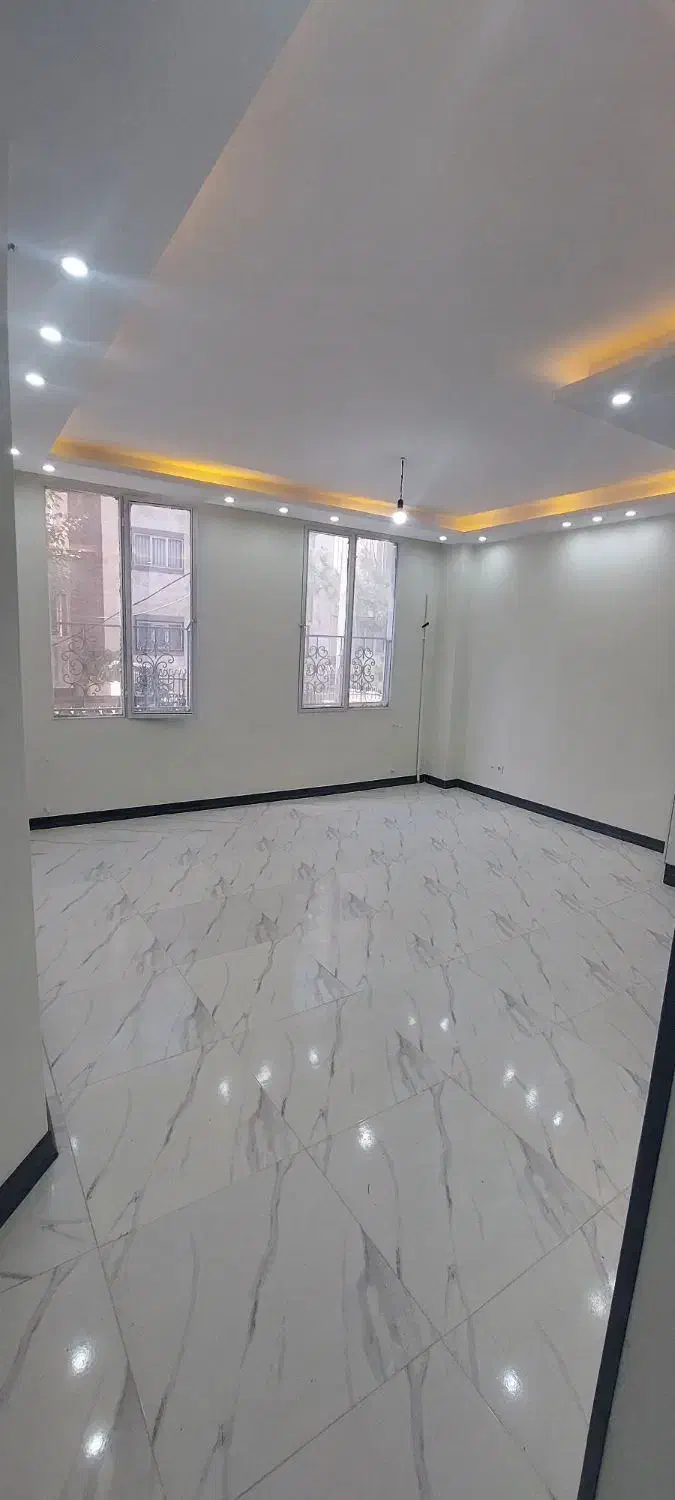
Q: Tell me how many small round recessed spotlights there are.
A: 14